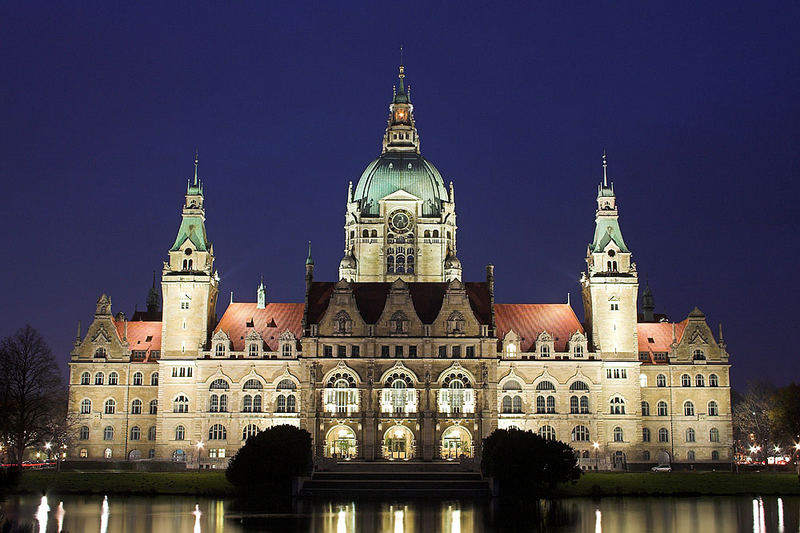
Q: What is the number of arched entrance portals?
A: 3